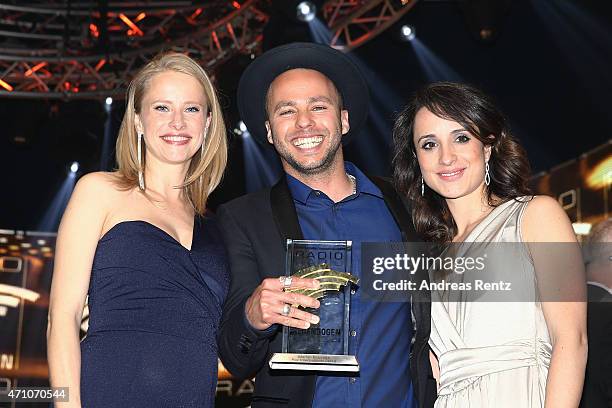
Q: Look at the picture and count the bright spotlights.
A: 5